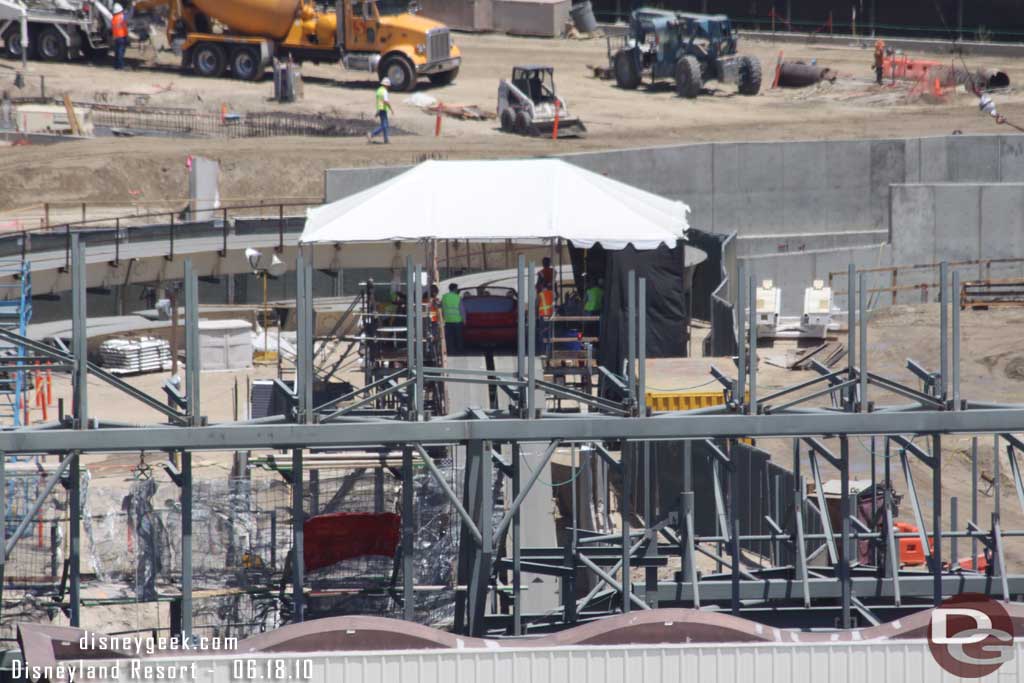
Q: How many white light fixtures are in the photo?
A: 2